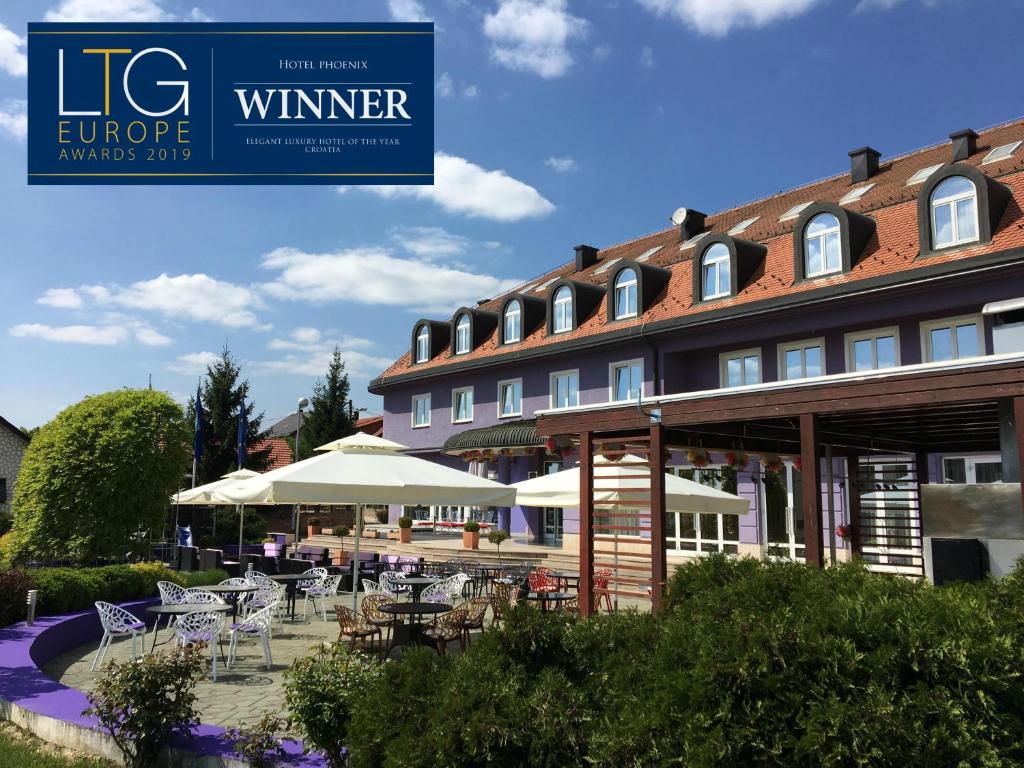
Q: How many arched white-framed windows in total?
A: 8